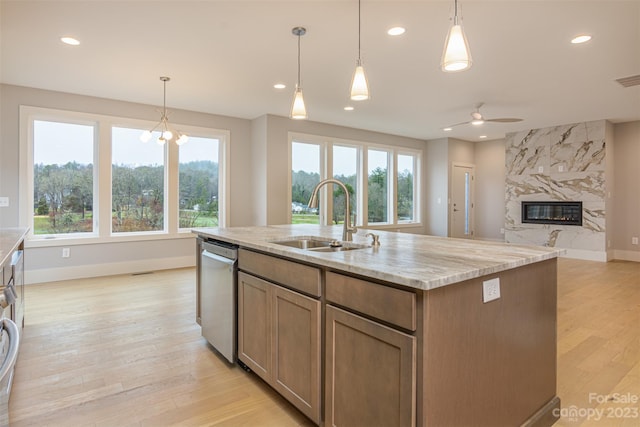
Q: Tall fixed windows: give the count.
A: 7